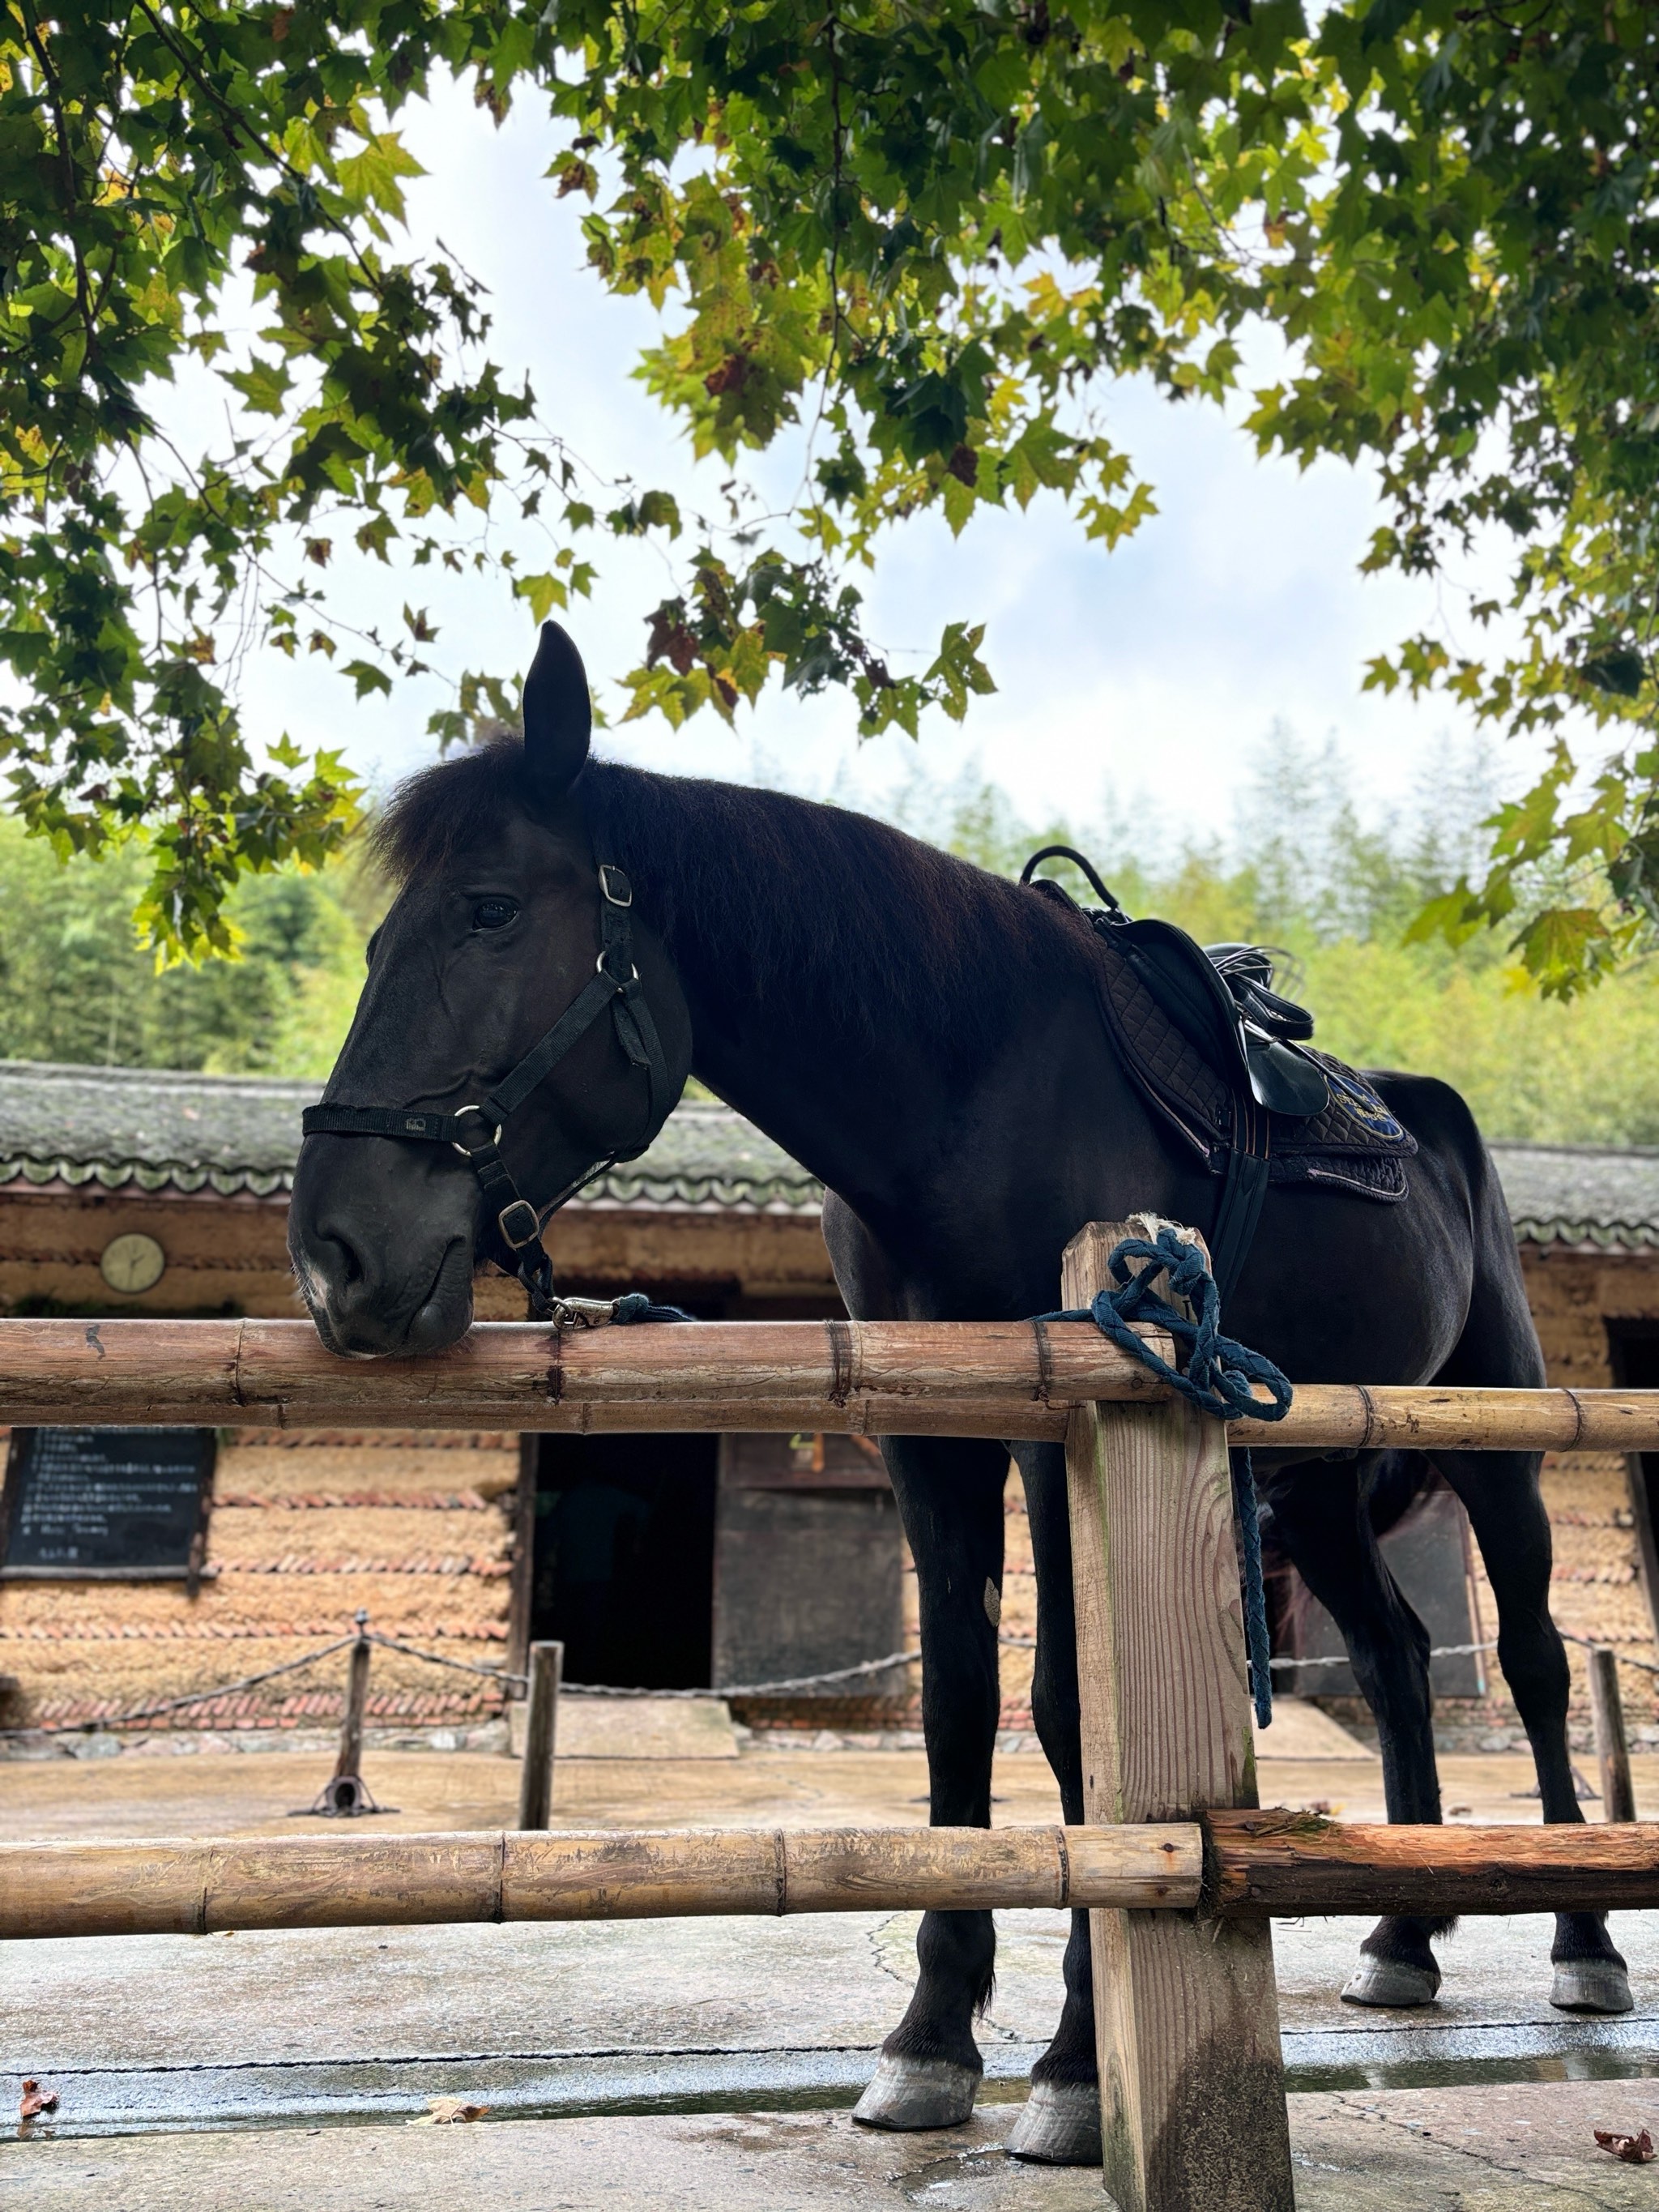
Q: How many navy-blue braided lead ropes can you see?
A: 1